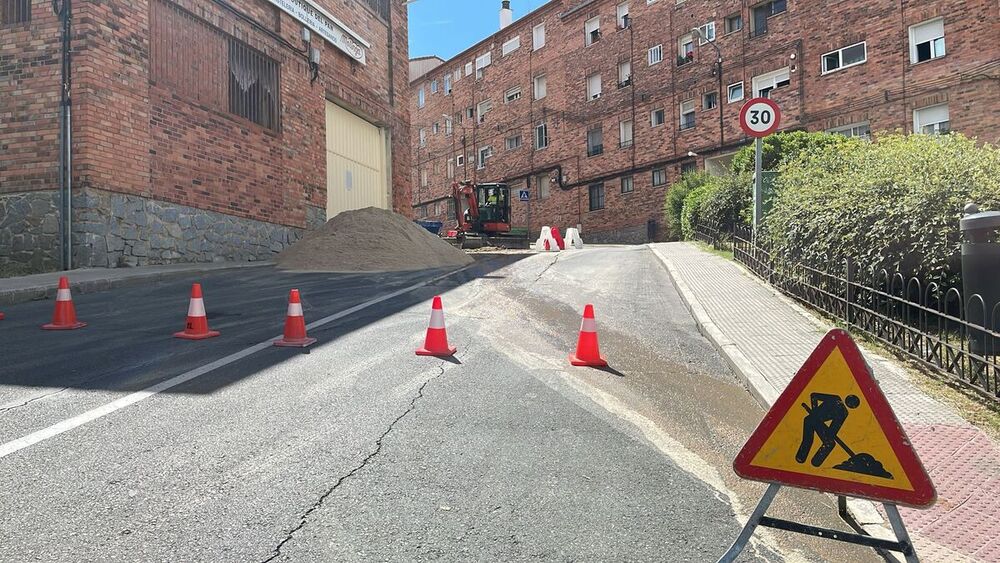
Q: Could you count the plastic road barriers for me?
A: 3